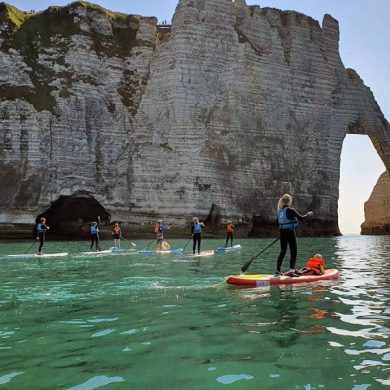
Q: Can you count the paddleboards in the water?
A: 7